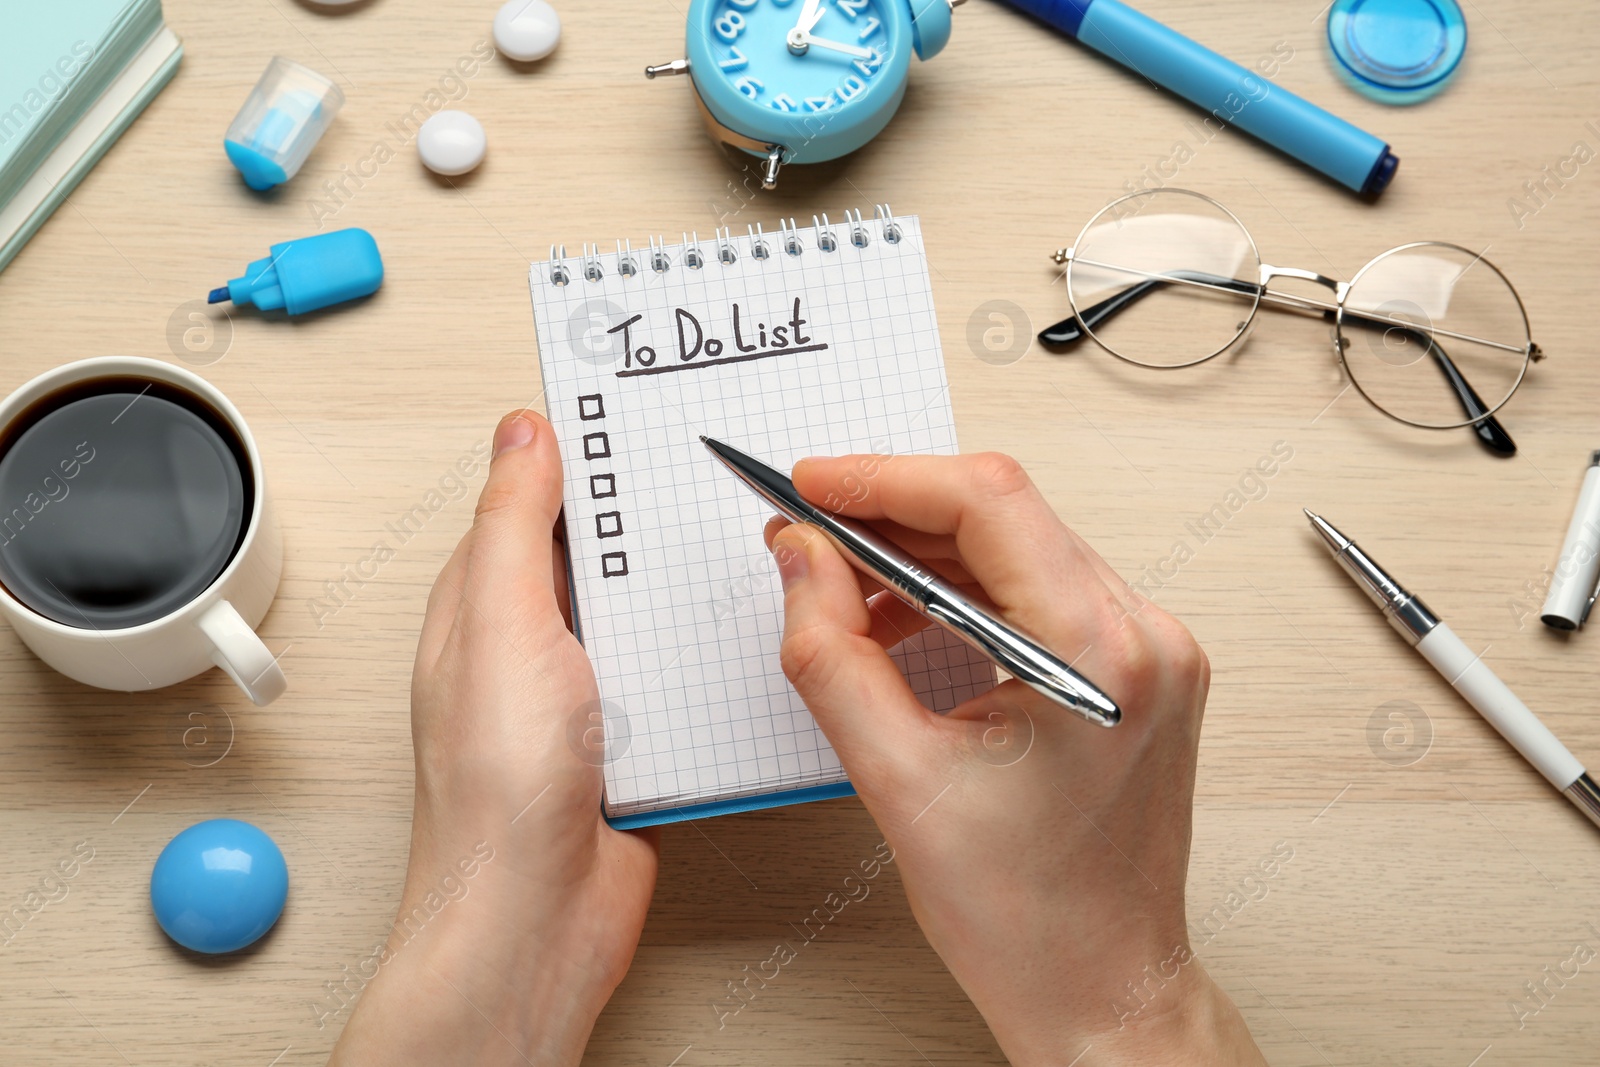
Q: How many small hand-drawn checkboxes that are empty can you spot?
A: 5